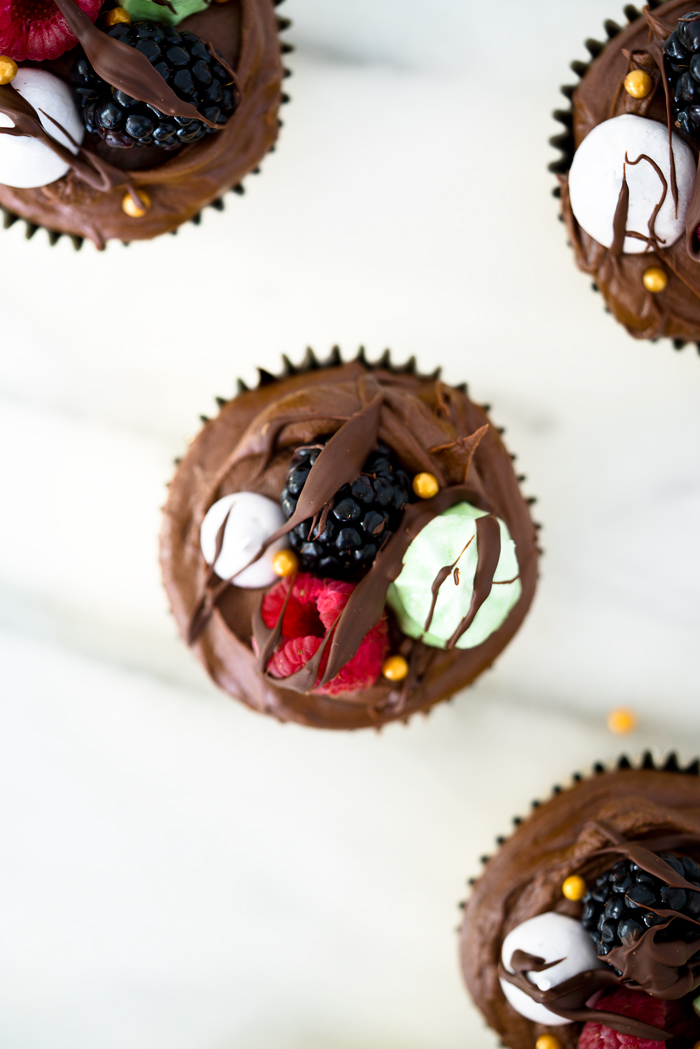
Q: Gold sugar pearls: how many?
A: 11